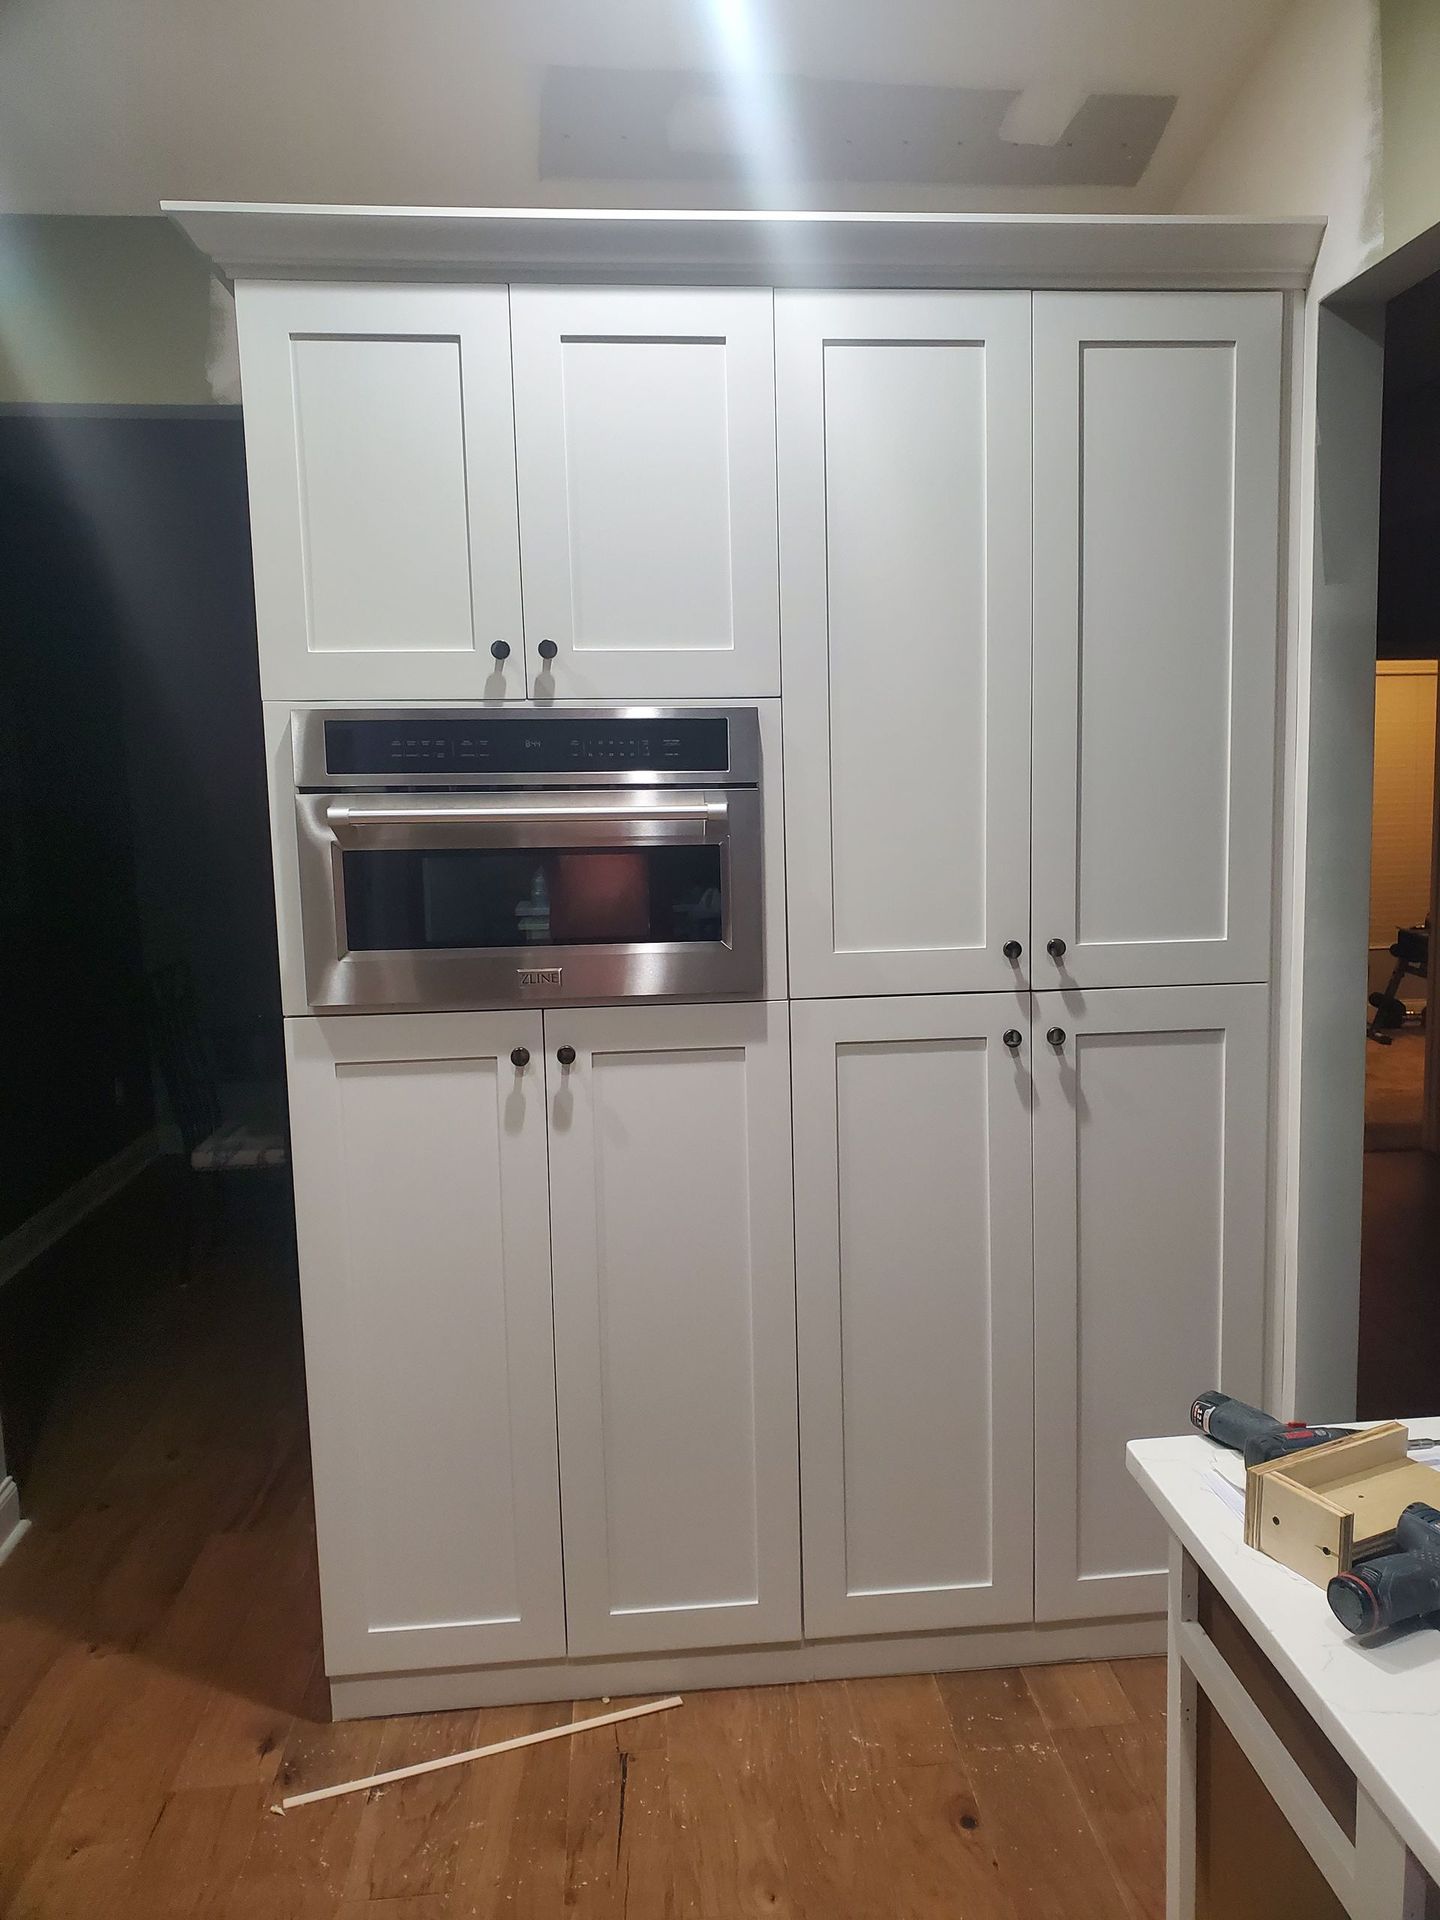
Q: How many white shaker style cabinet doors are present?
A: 8